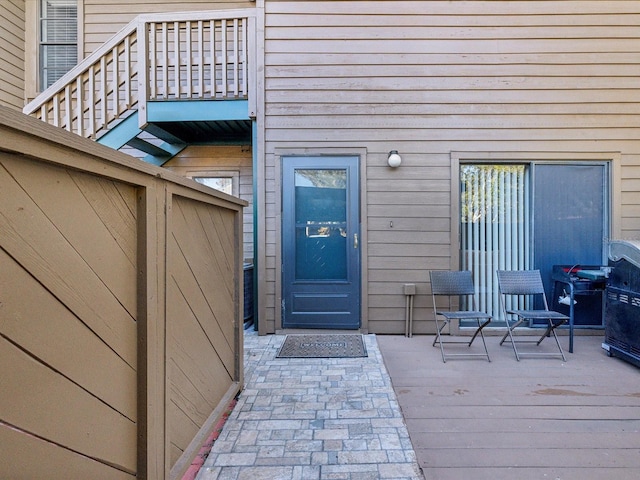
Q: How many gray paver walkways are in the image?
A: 1